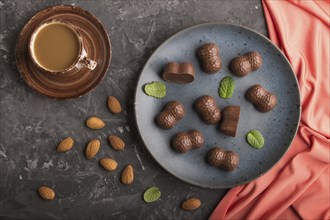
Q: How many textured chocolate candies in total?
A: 7